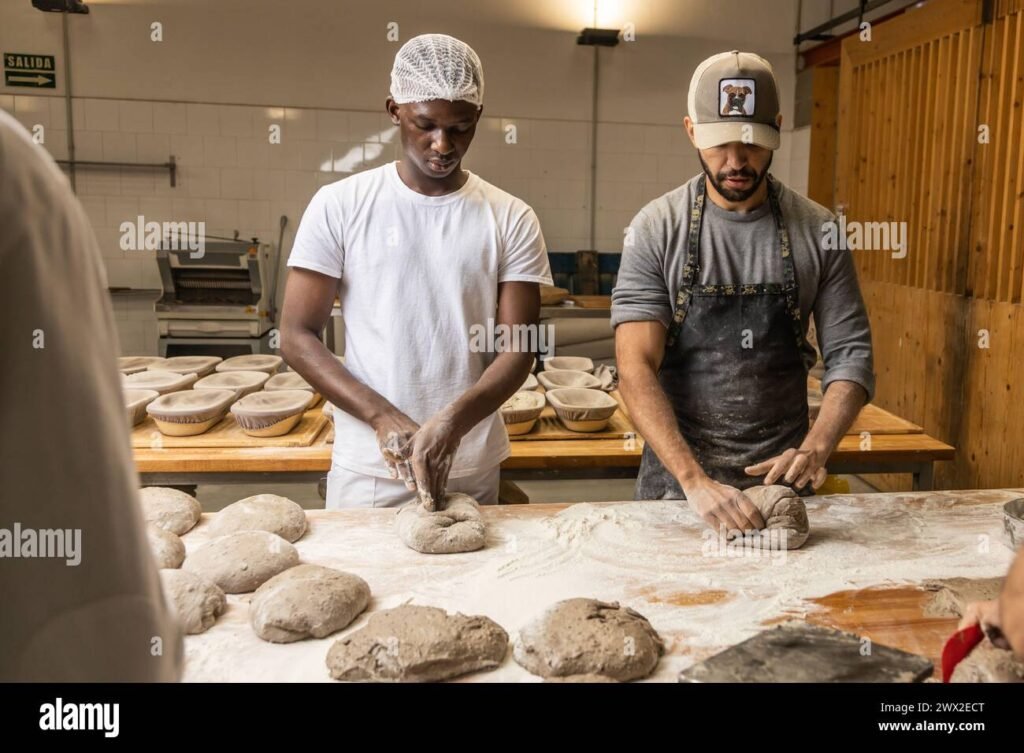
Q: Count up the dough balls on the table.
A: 10